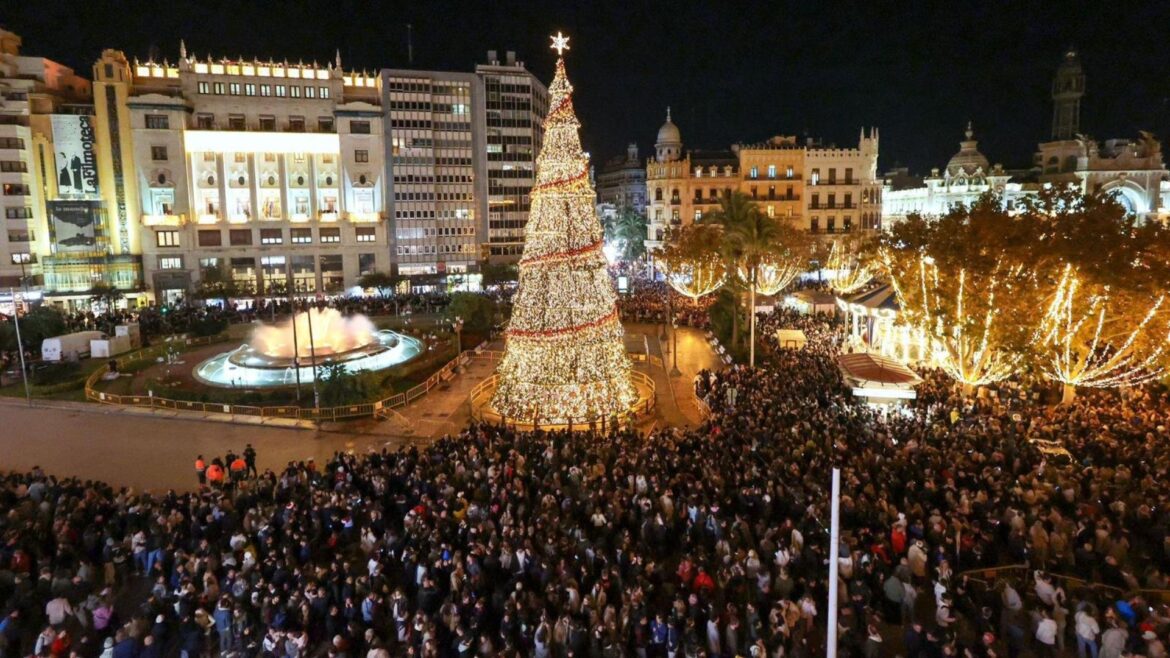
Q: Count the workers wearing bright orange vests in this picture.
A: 3